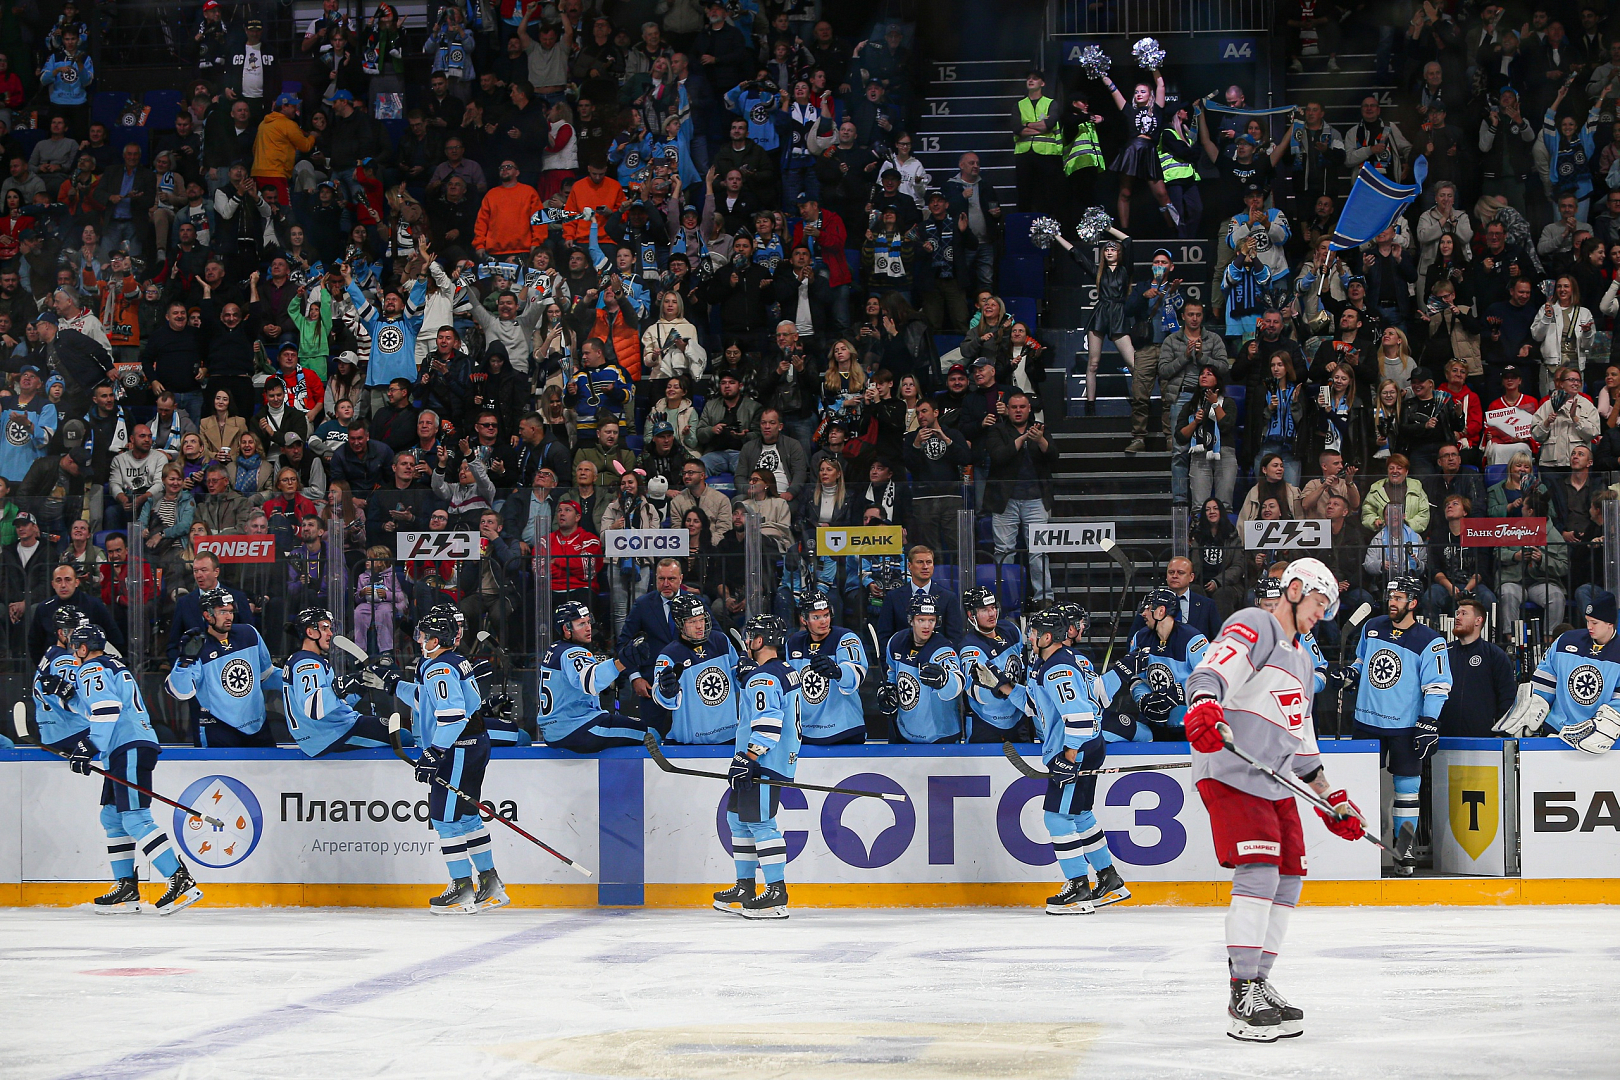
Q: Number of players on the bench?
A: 14